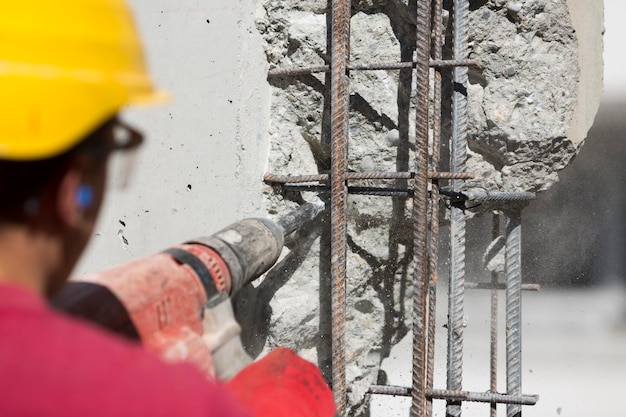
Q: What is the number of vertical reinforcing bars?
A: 6